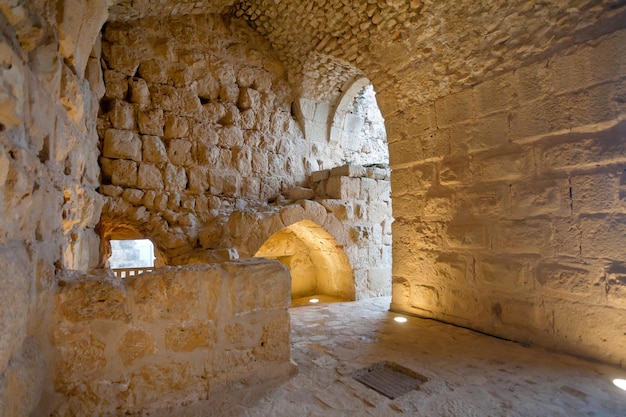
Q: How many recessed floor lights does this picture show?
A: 3